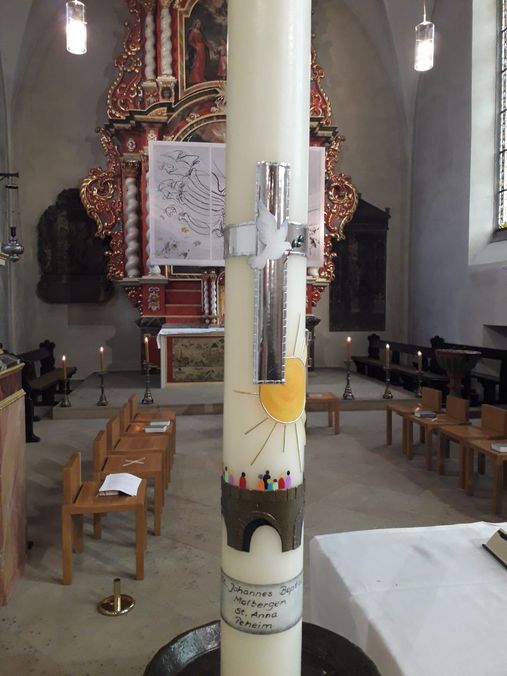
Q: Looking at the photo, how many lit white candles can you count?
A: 6